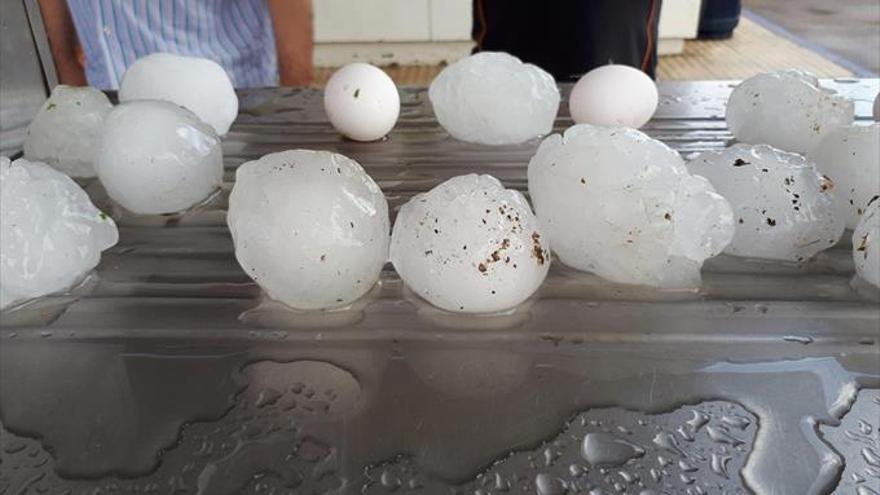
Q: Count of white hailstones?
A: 12